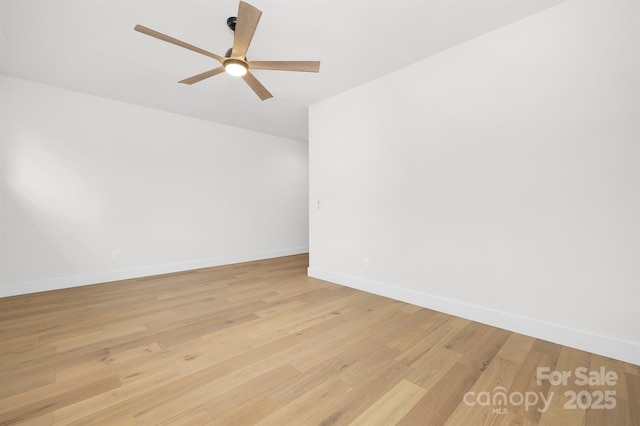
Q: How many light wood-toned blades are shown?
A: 5